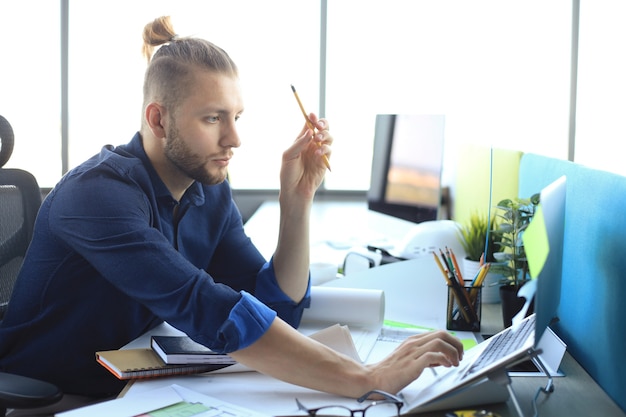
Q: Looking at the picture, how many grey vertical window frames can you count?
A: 3